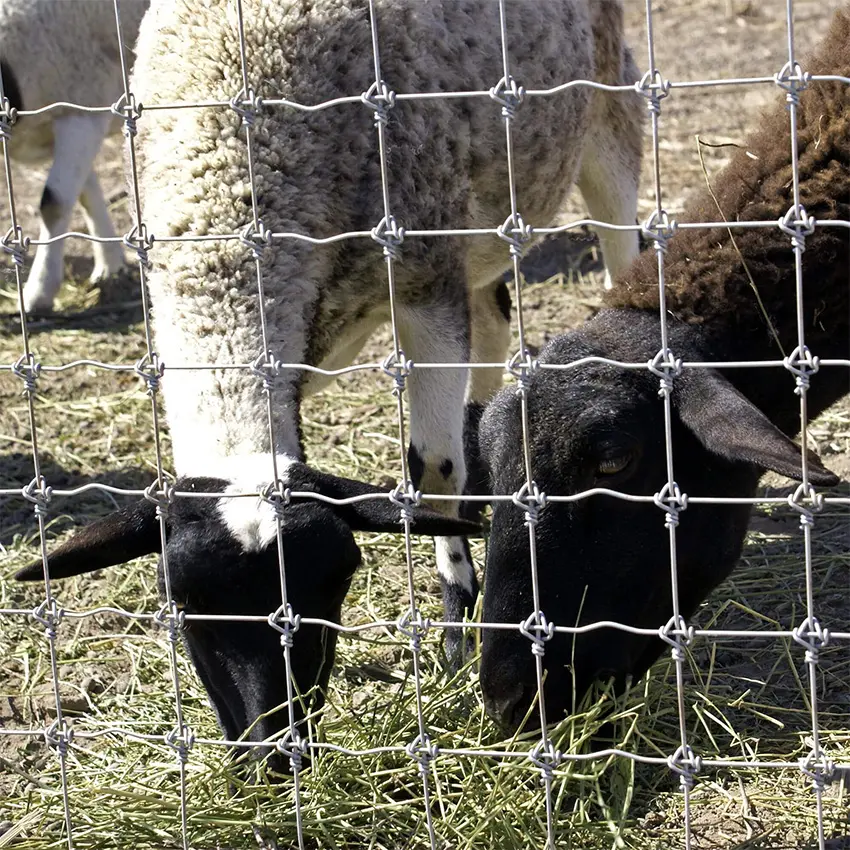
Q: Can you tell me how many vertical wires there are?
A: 7